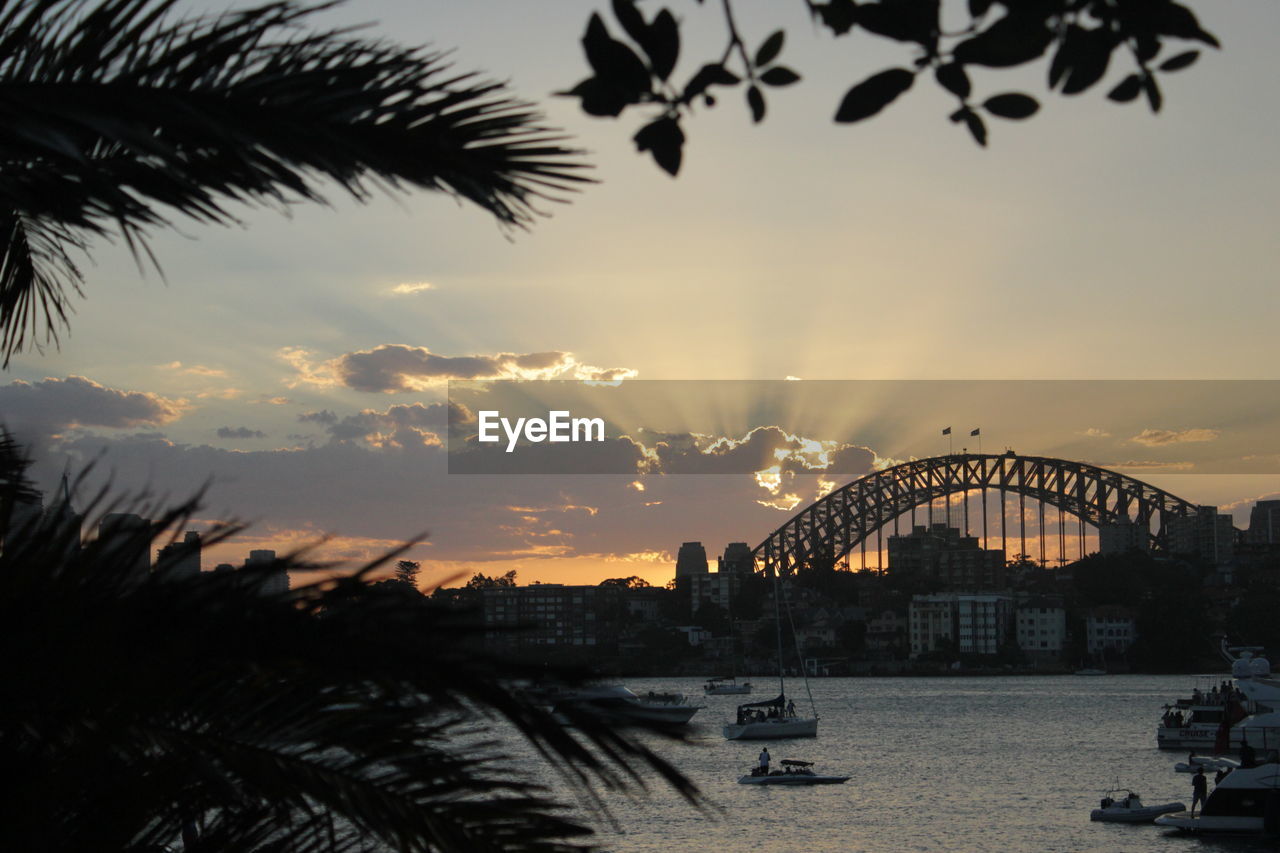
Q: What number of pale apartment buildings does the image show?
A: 4